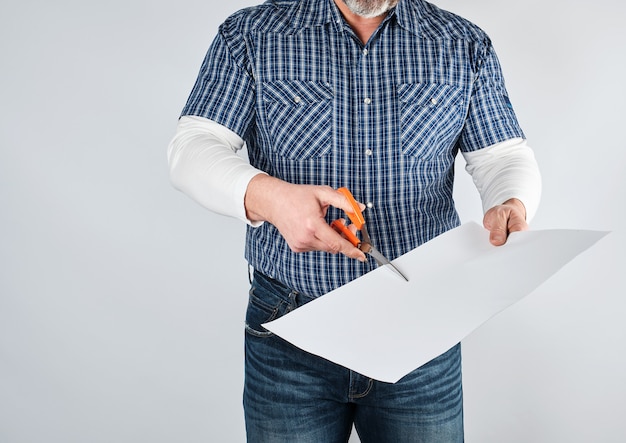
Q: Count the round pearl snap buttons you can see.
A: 6